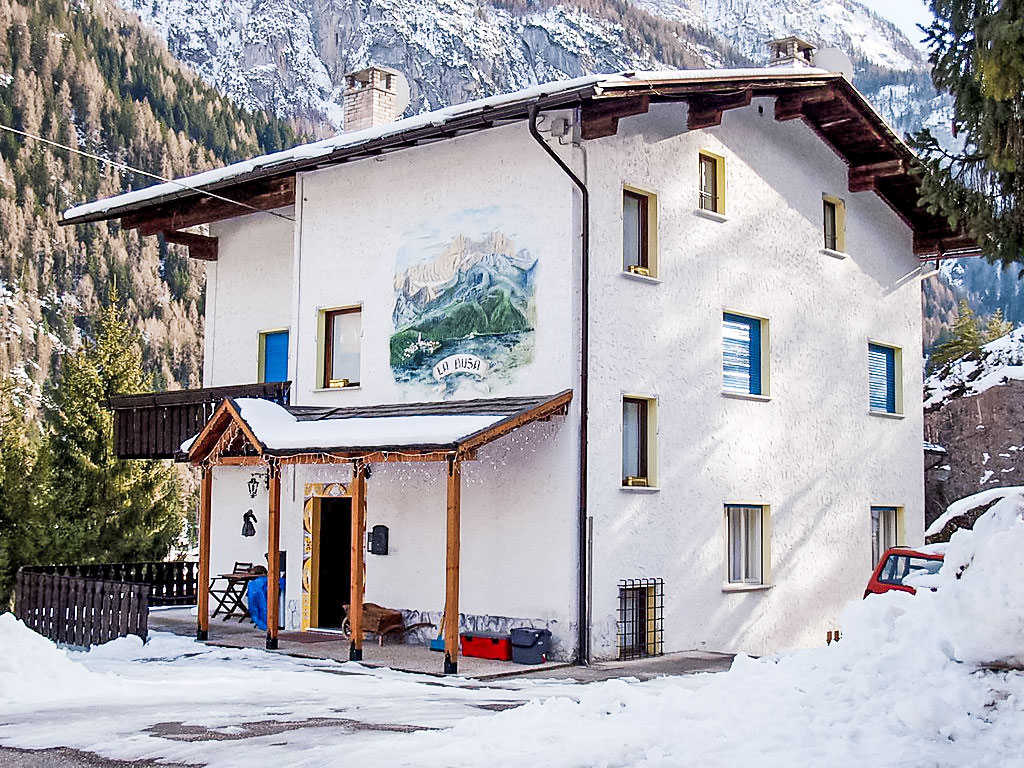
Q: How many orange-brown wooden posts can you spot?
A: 4